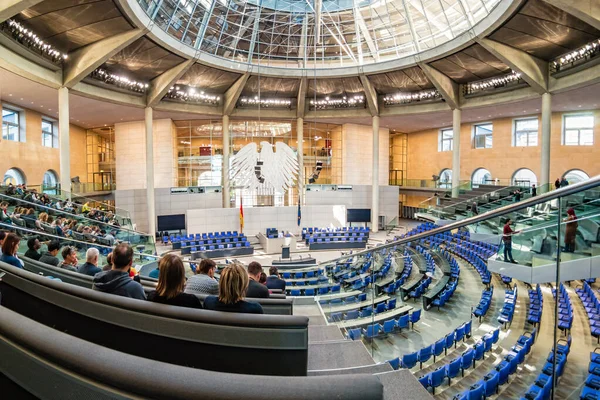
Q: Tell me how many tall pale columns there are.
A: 7